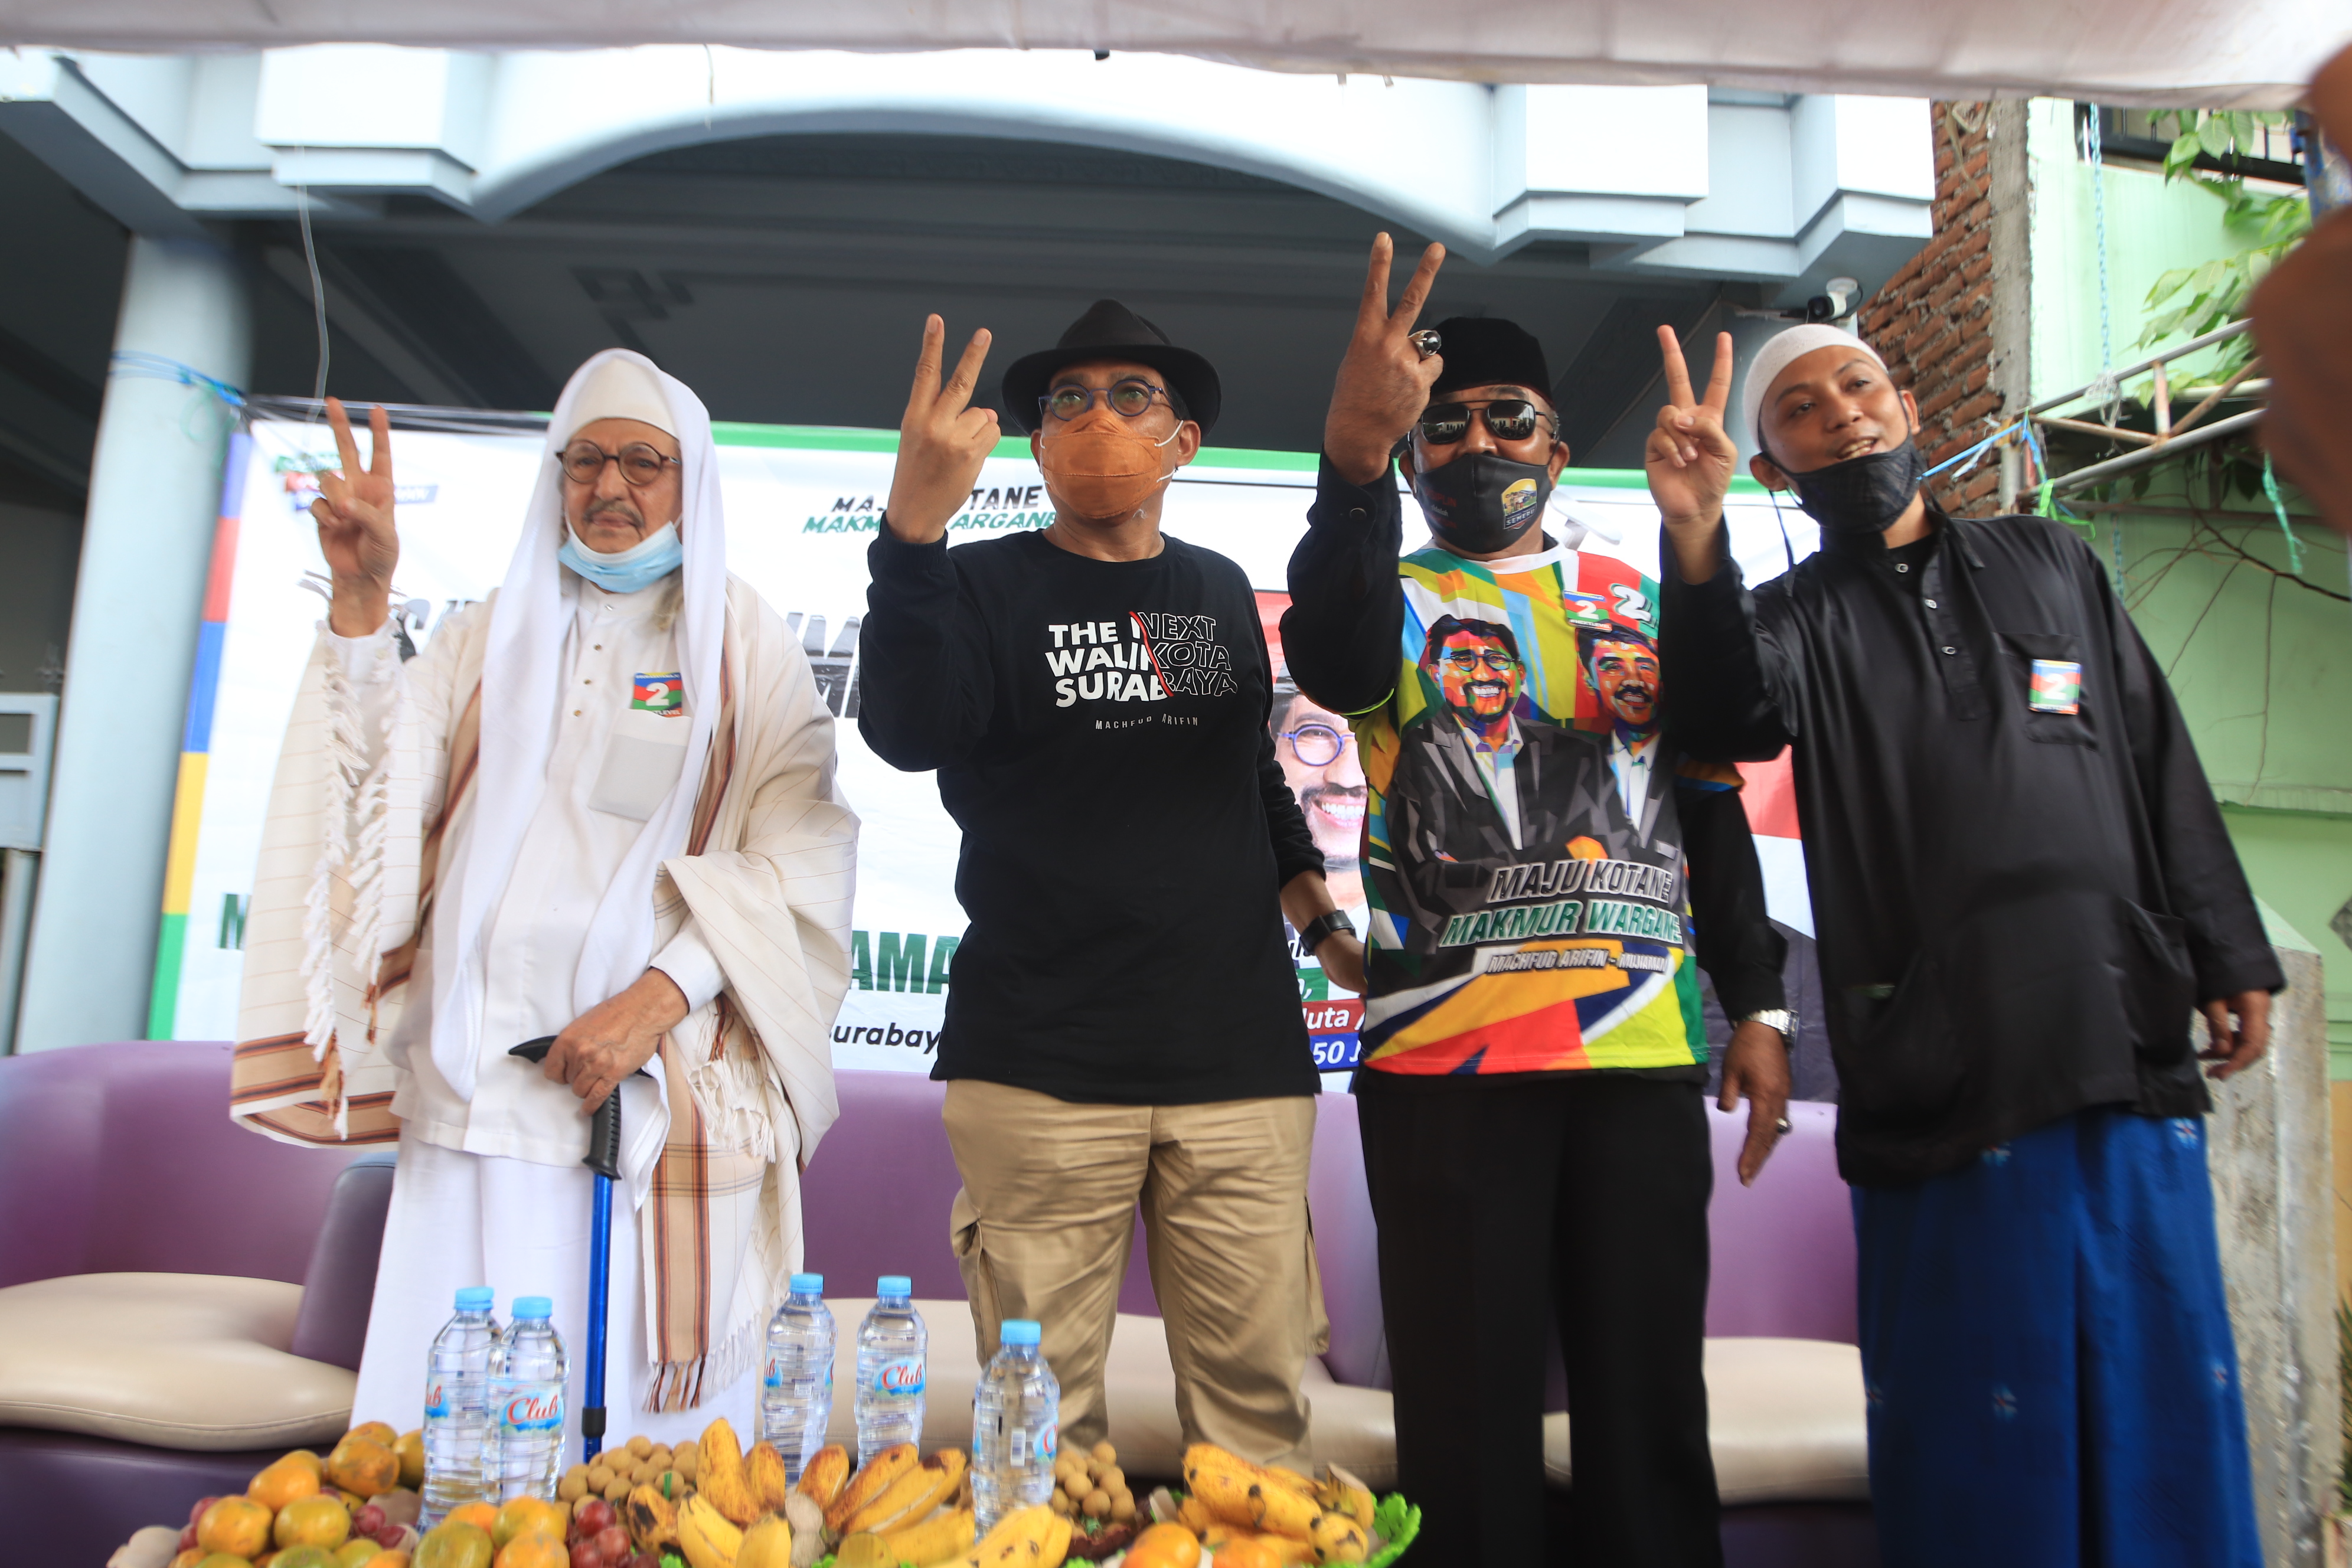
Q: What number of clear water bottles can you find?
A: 5